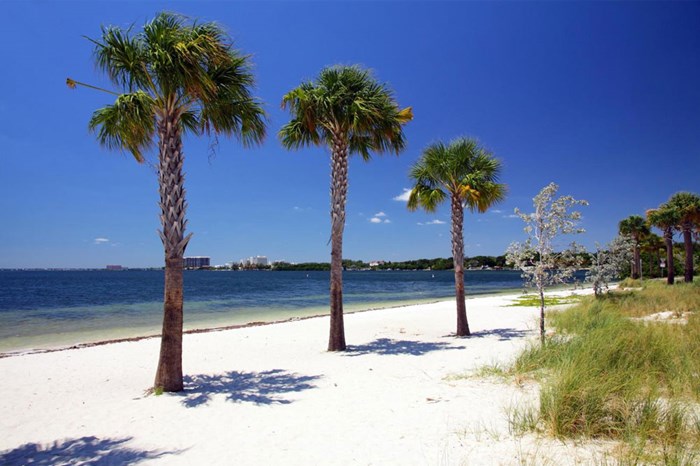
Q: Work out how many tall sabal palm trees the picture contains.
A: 3